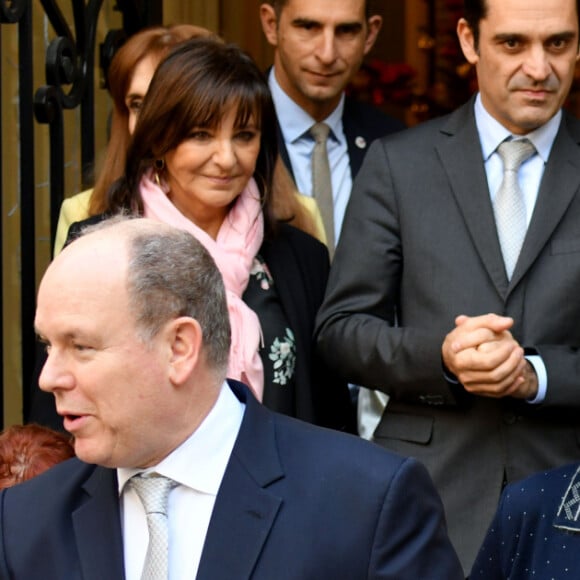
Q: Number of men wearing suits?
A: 3